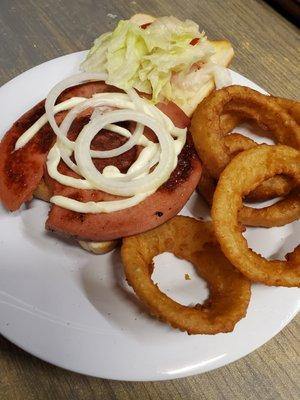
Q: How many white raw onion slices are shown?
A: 3